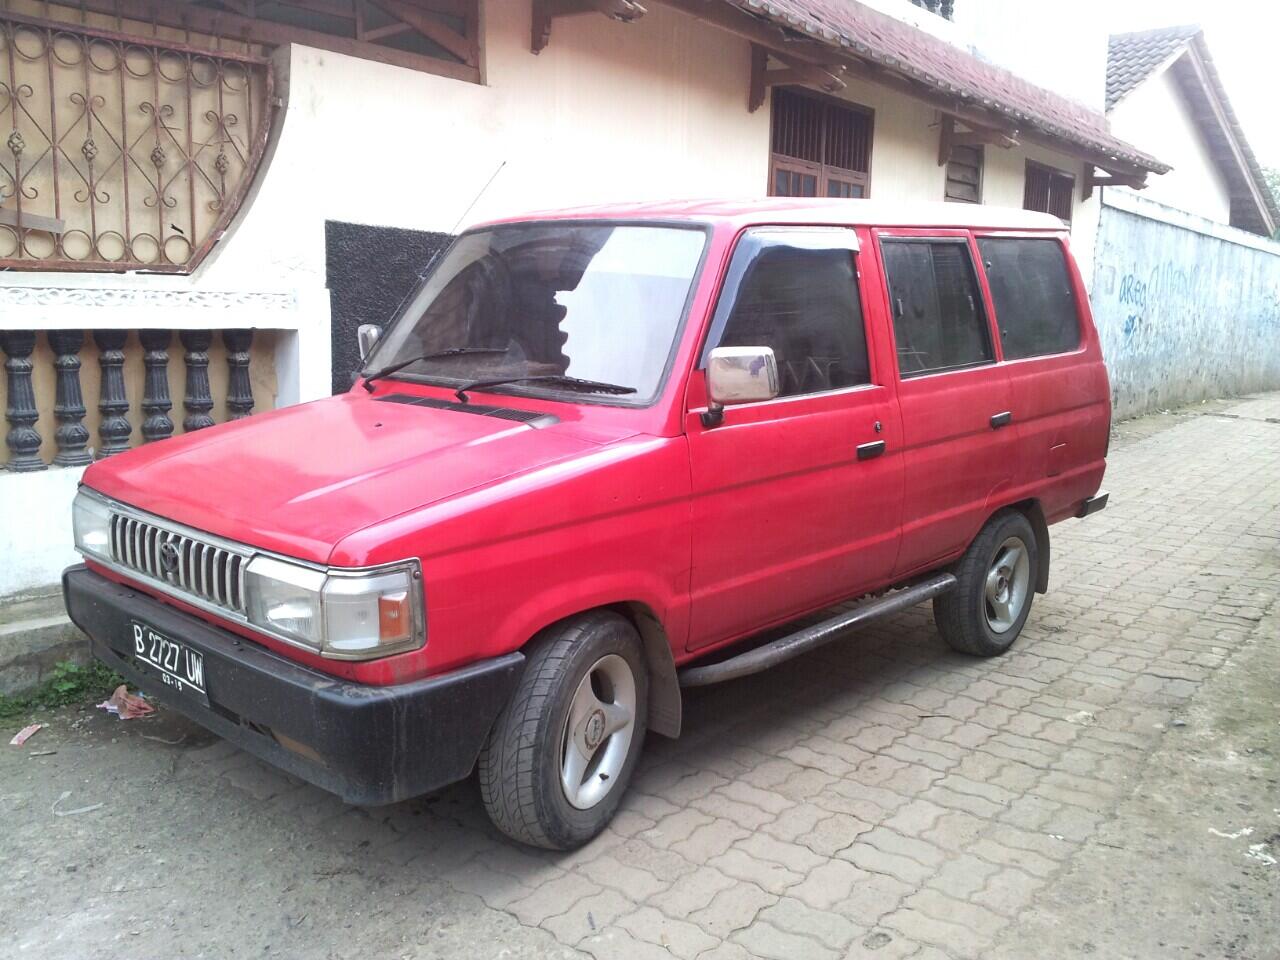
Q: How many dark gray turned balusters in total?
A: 6